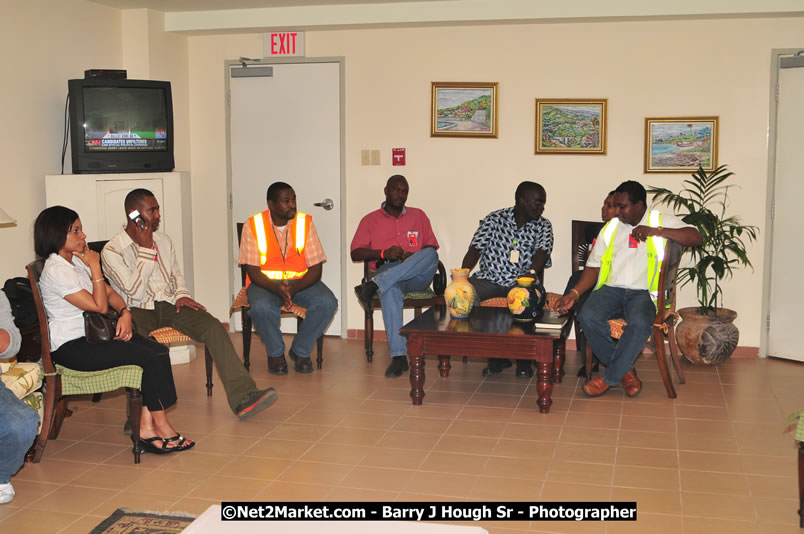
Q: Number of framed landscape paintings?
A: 3